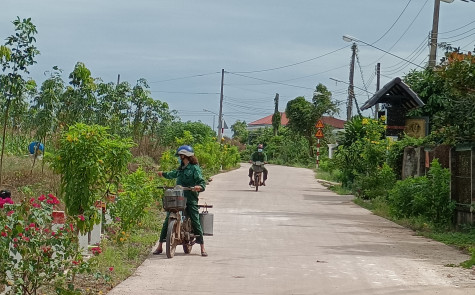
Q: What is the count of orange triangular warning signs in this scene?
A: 2